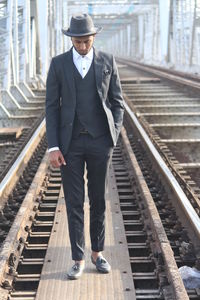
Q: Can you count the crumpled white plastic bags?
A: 1